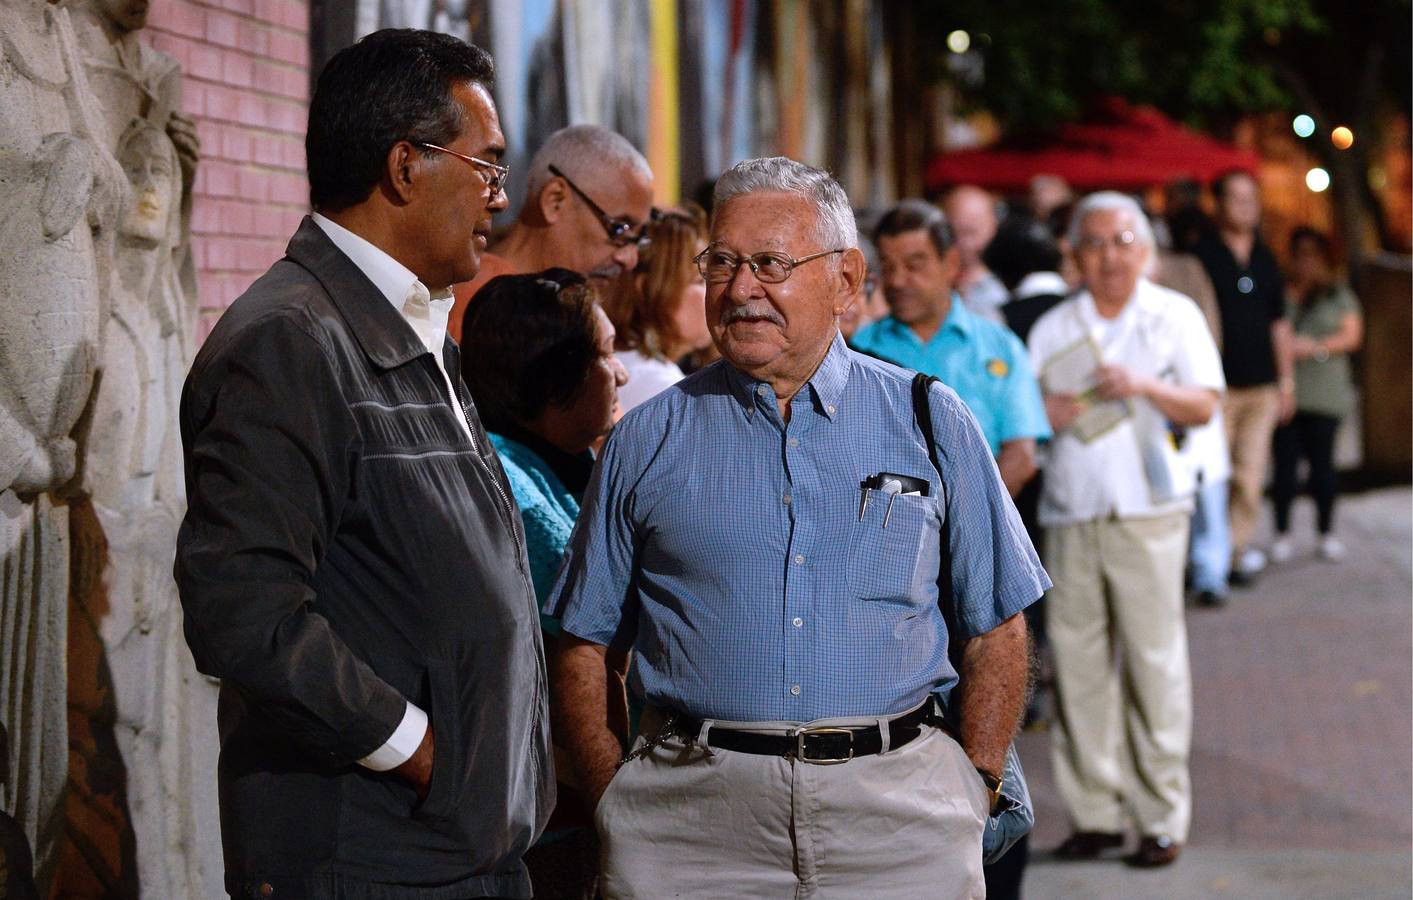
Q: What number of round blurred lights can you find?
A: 4